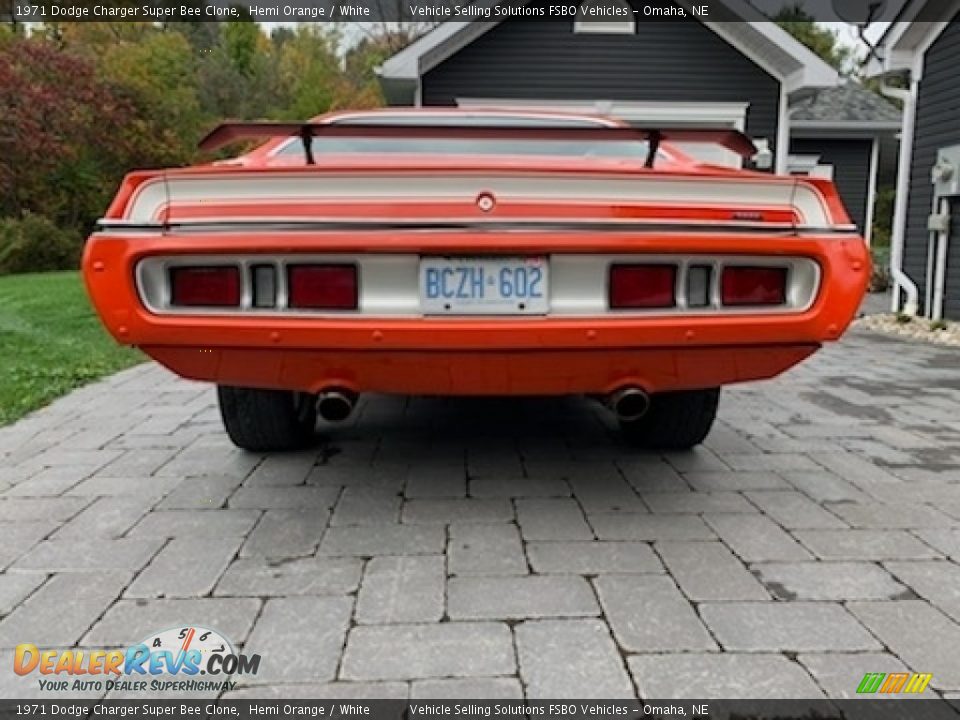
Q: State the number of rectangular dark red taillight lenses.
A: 4